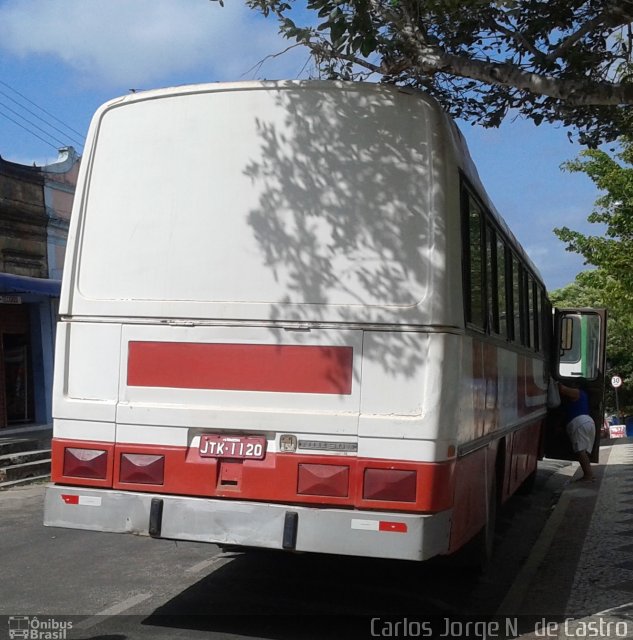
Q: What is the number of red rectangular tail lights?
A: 4